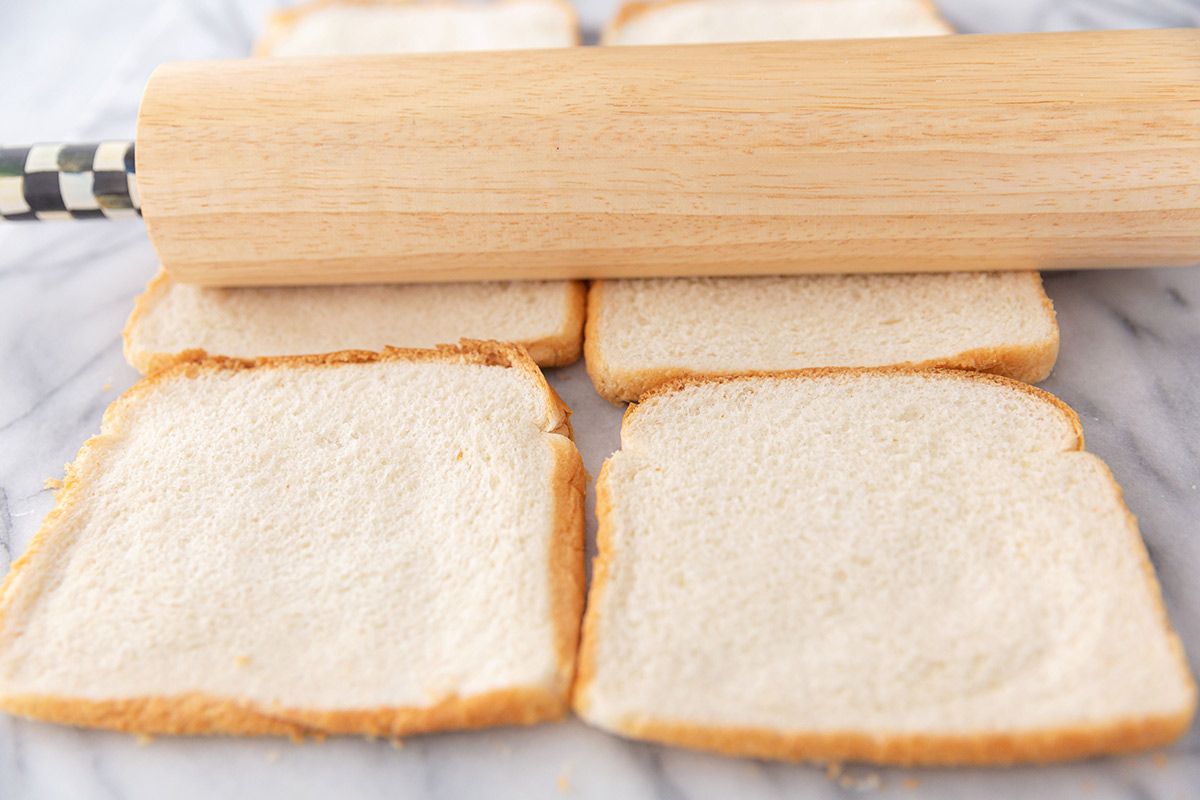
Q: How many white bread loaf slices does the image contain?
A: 6